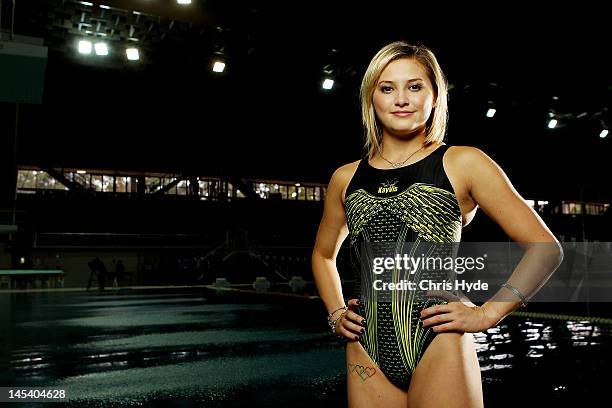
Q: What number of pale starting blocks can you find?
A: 3